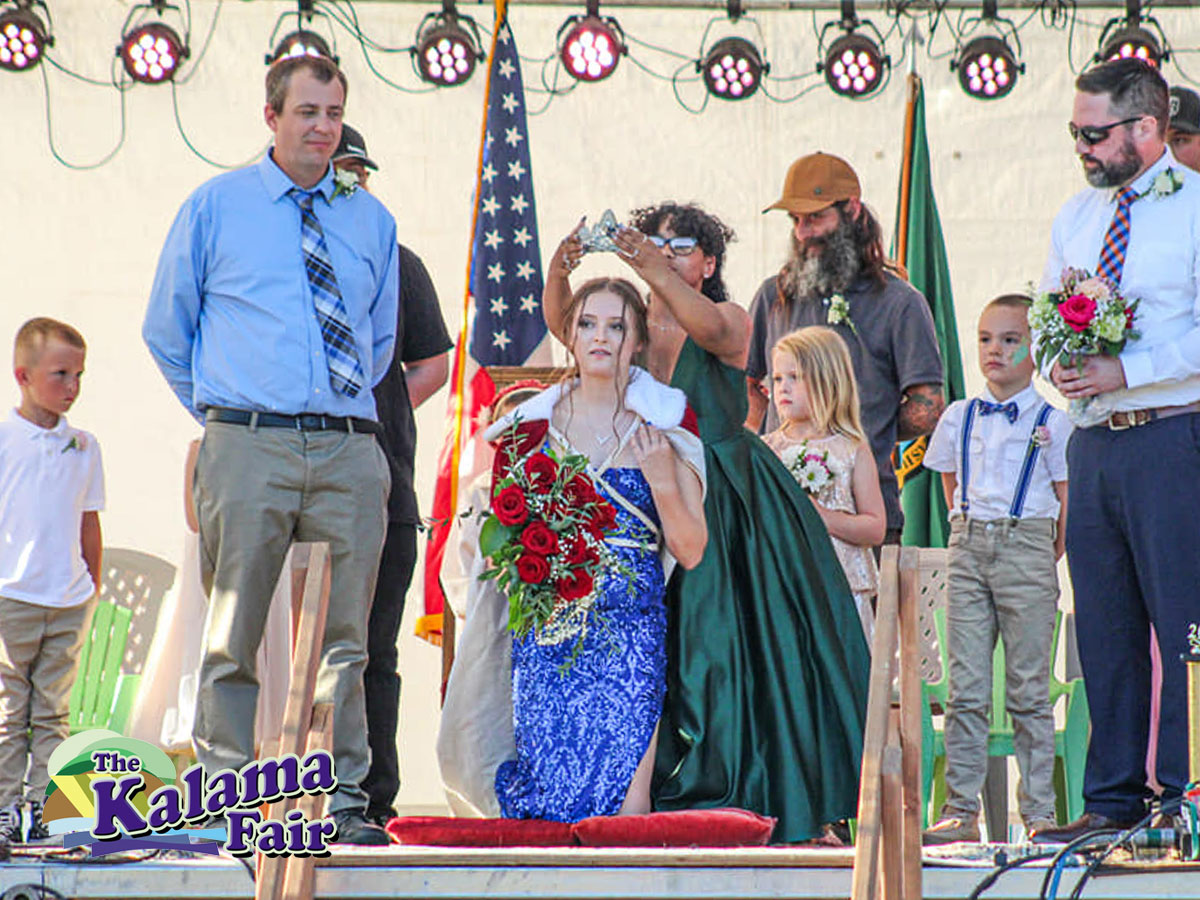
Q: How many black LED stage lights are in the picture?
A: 9